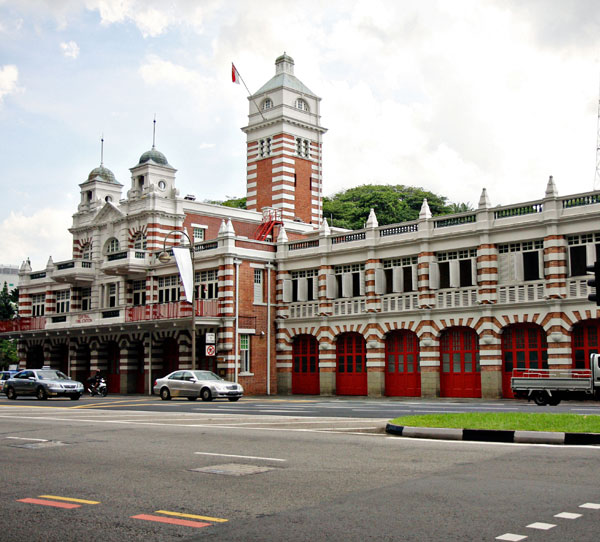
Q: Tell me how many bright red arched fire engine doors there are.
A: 6